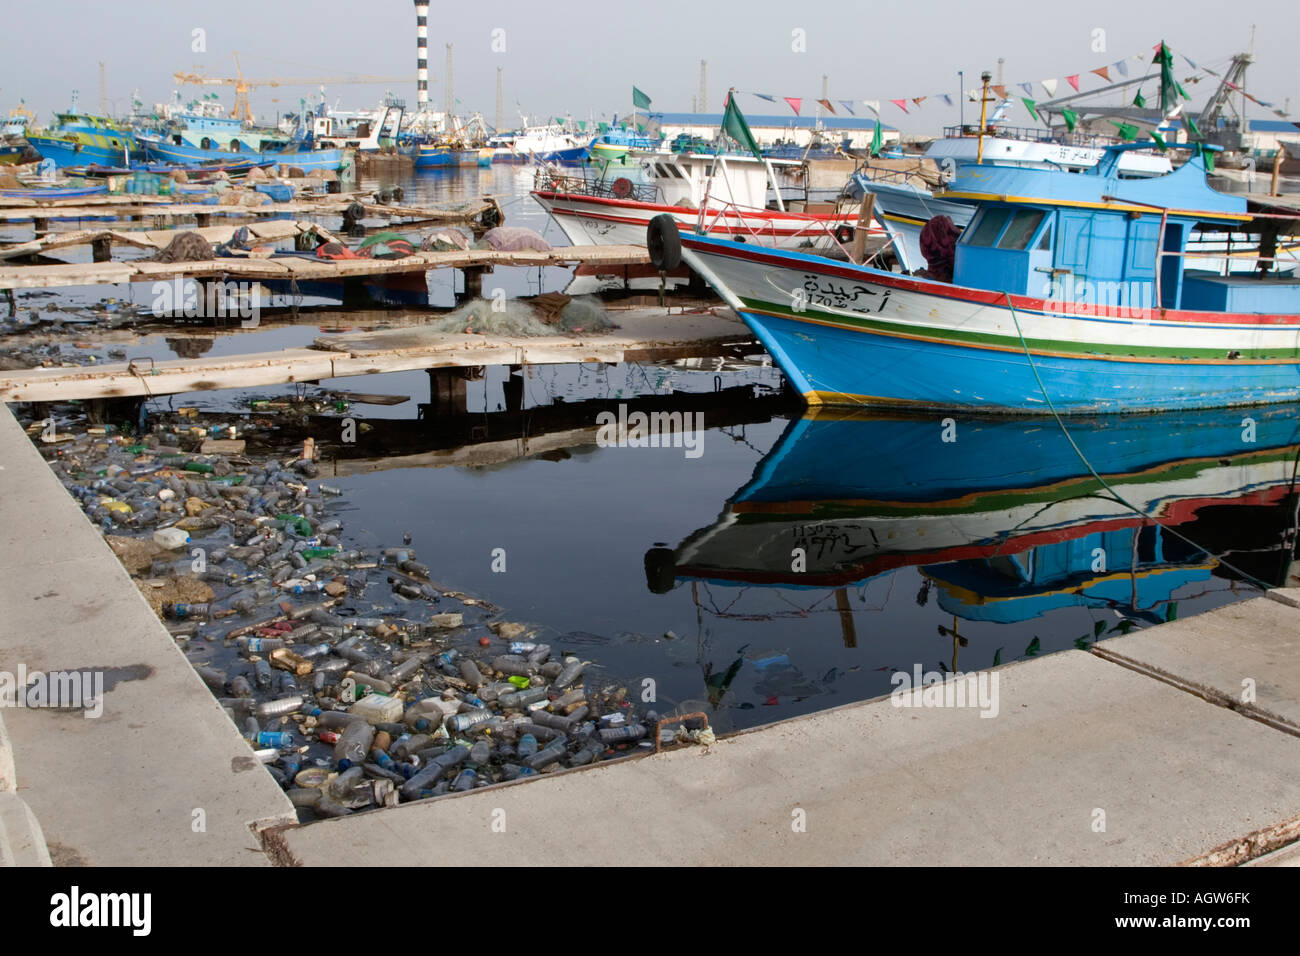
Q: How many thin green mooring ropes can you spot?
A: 1